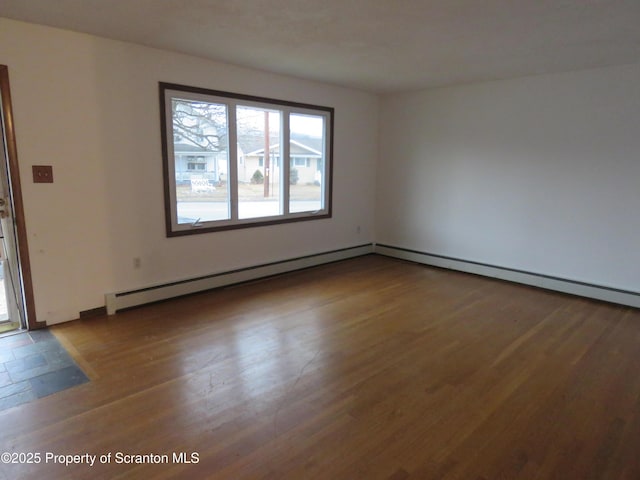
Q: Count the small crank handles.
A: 2